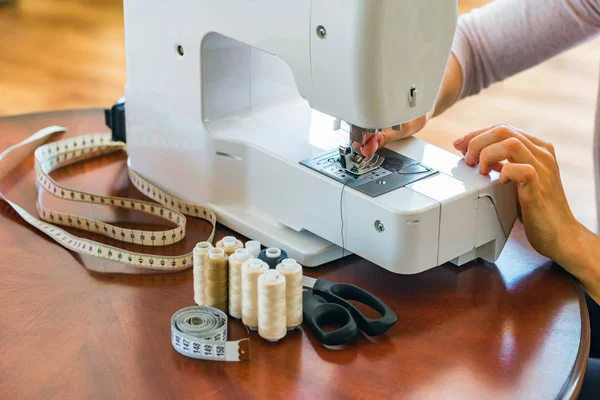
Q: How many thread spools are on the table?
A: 9